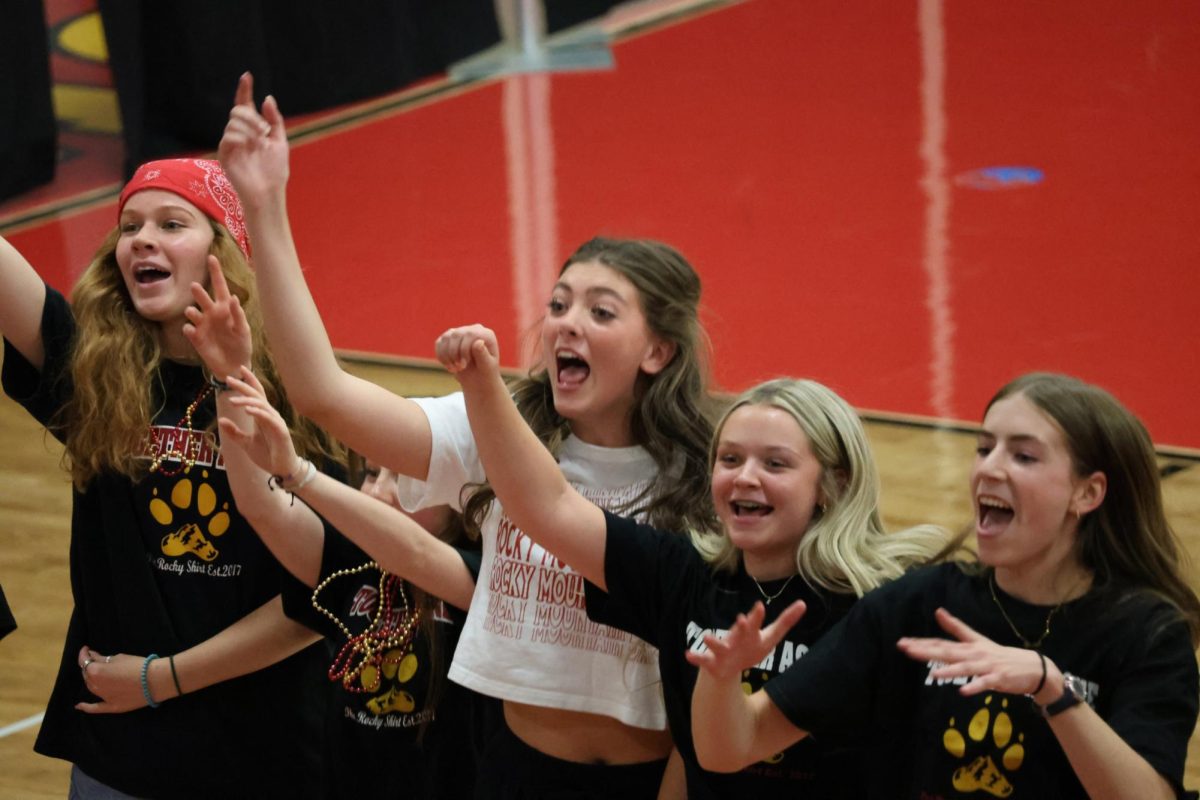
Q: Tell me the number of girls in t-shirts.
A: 5